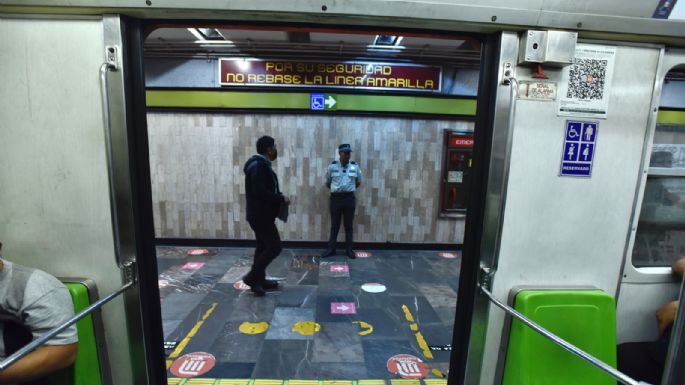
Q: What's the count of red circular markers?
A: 6